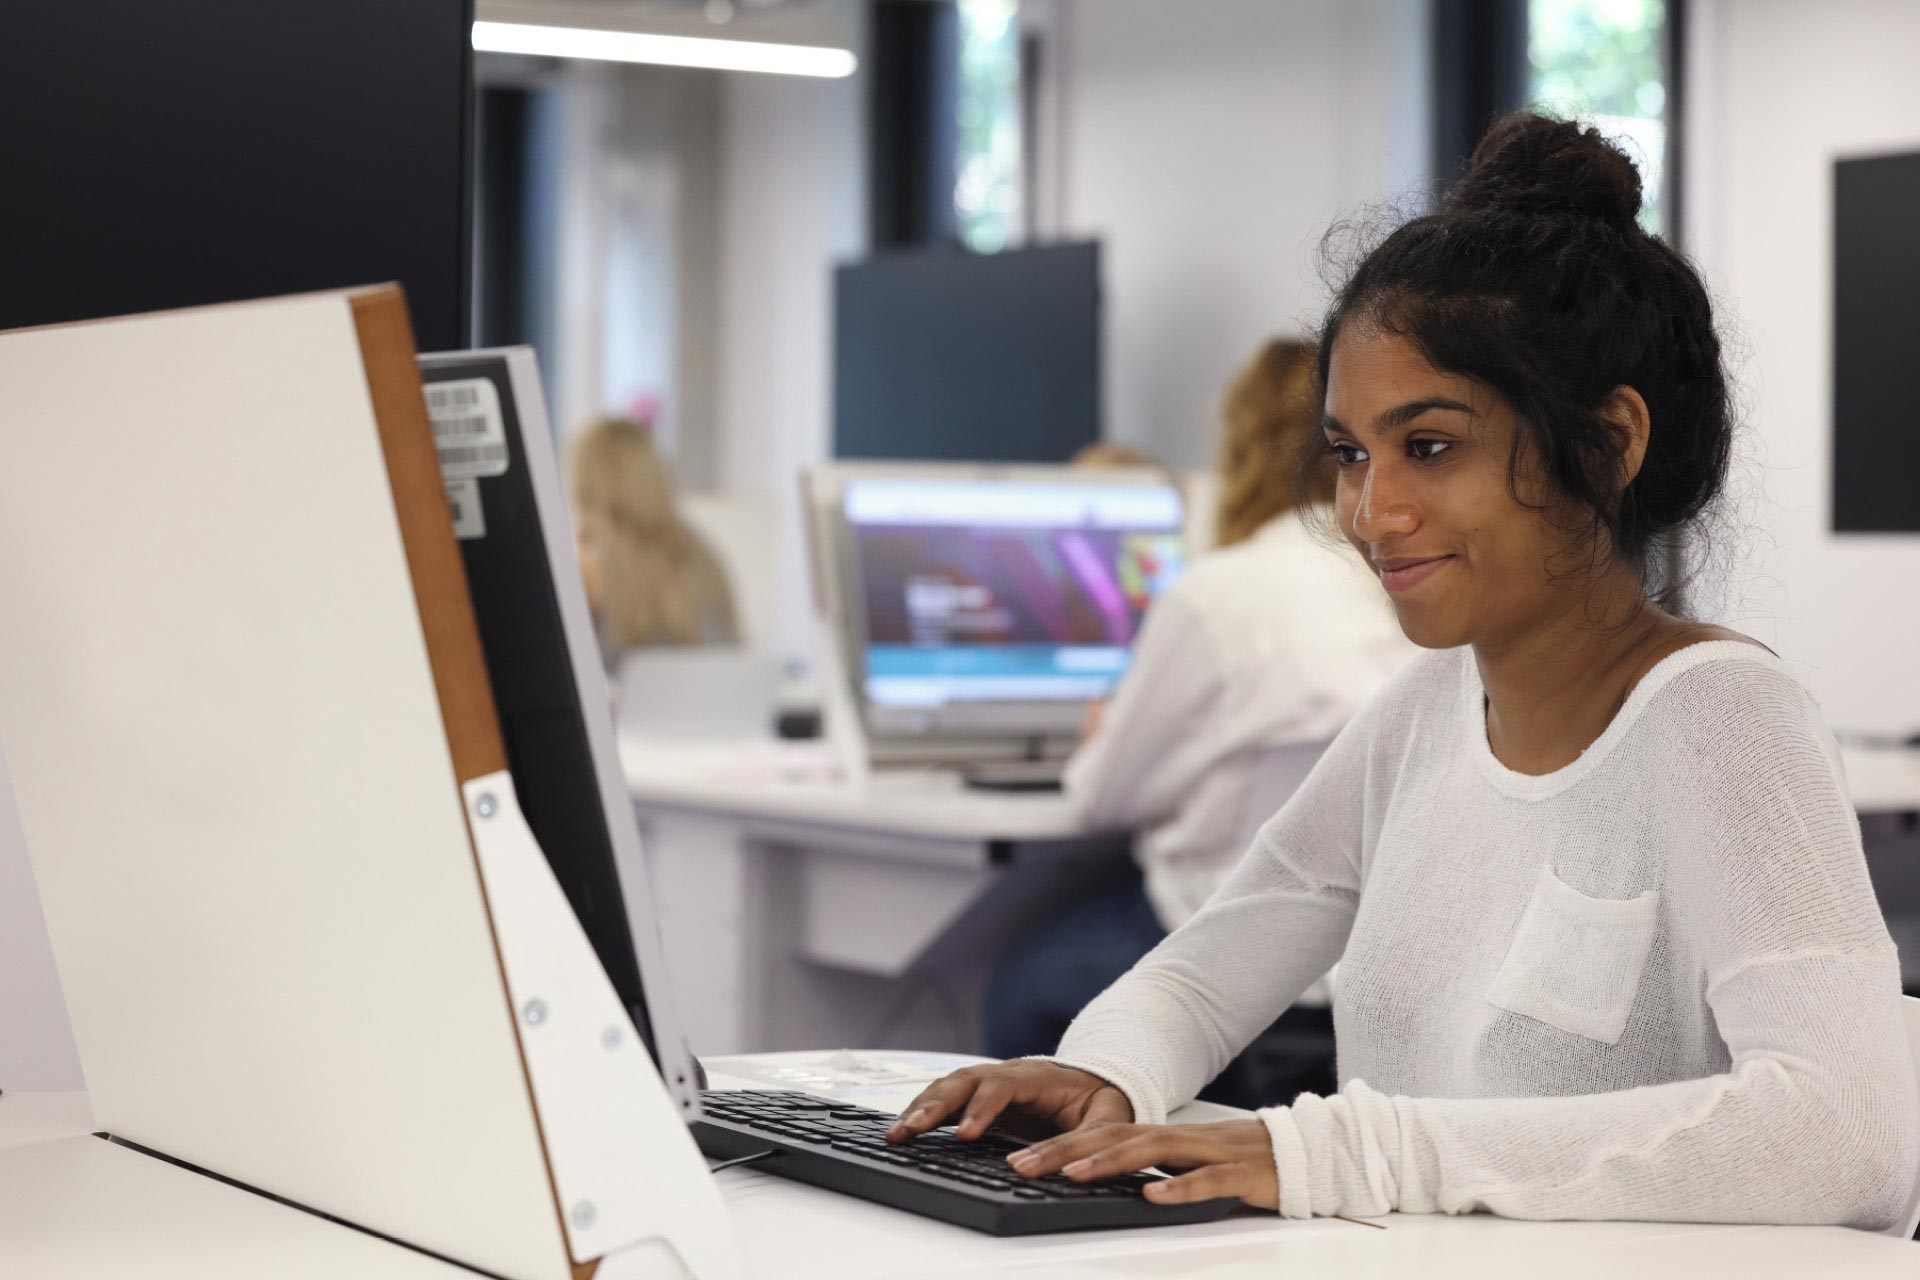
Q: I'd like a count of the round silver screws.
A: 4